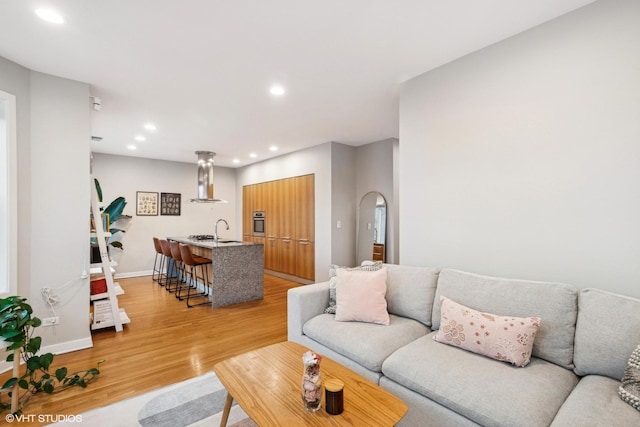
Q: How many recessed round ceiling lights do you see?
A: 8